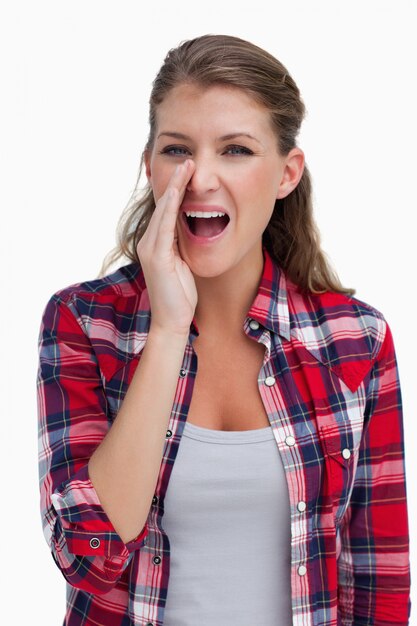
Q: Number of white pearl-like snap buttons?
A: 6